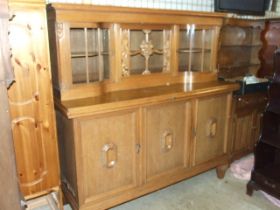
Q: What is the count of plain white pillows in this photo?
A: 0